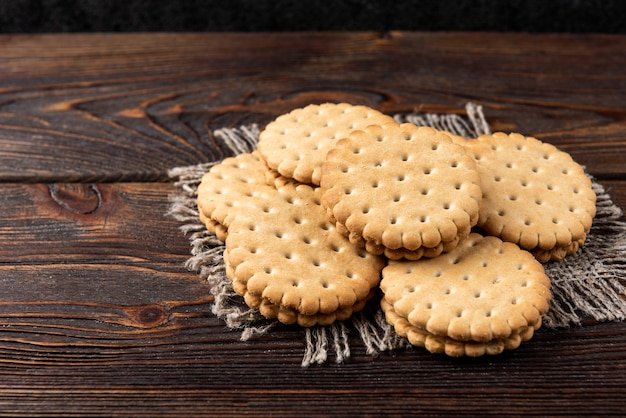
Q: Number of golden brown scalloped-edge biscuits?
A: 6